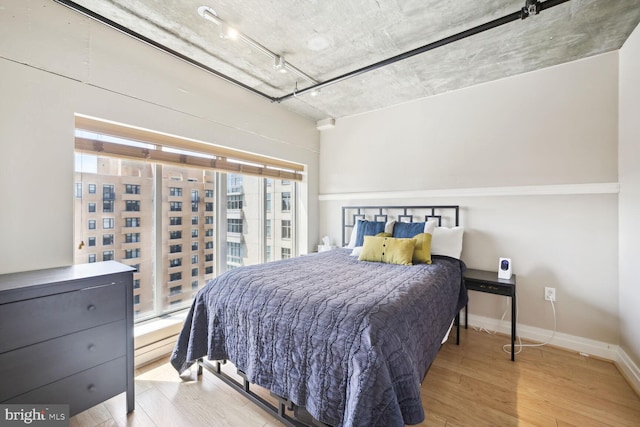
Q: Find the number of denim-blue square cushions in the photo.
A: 2